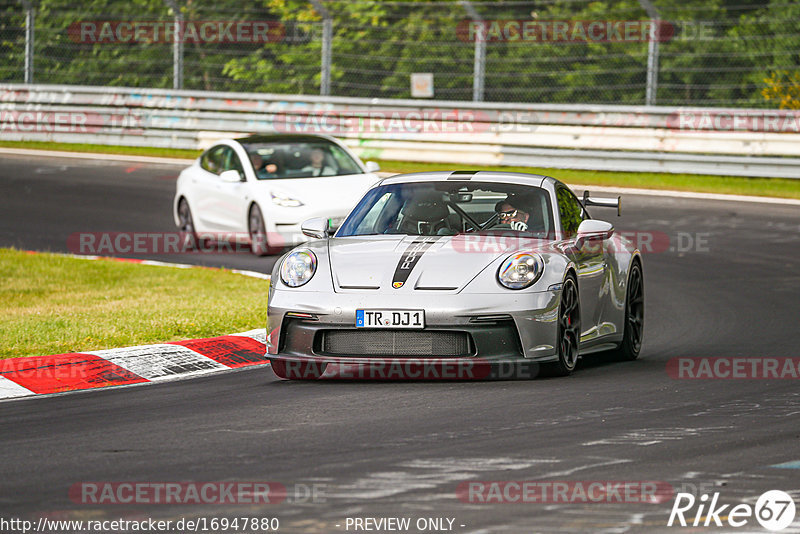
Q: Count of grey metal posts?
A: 5